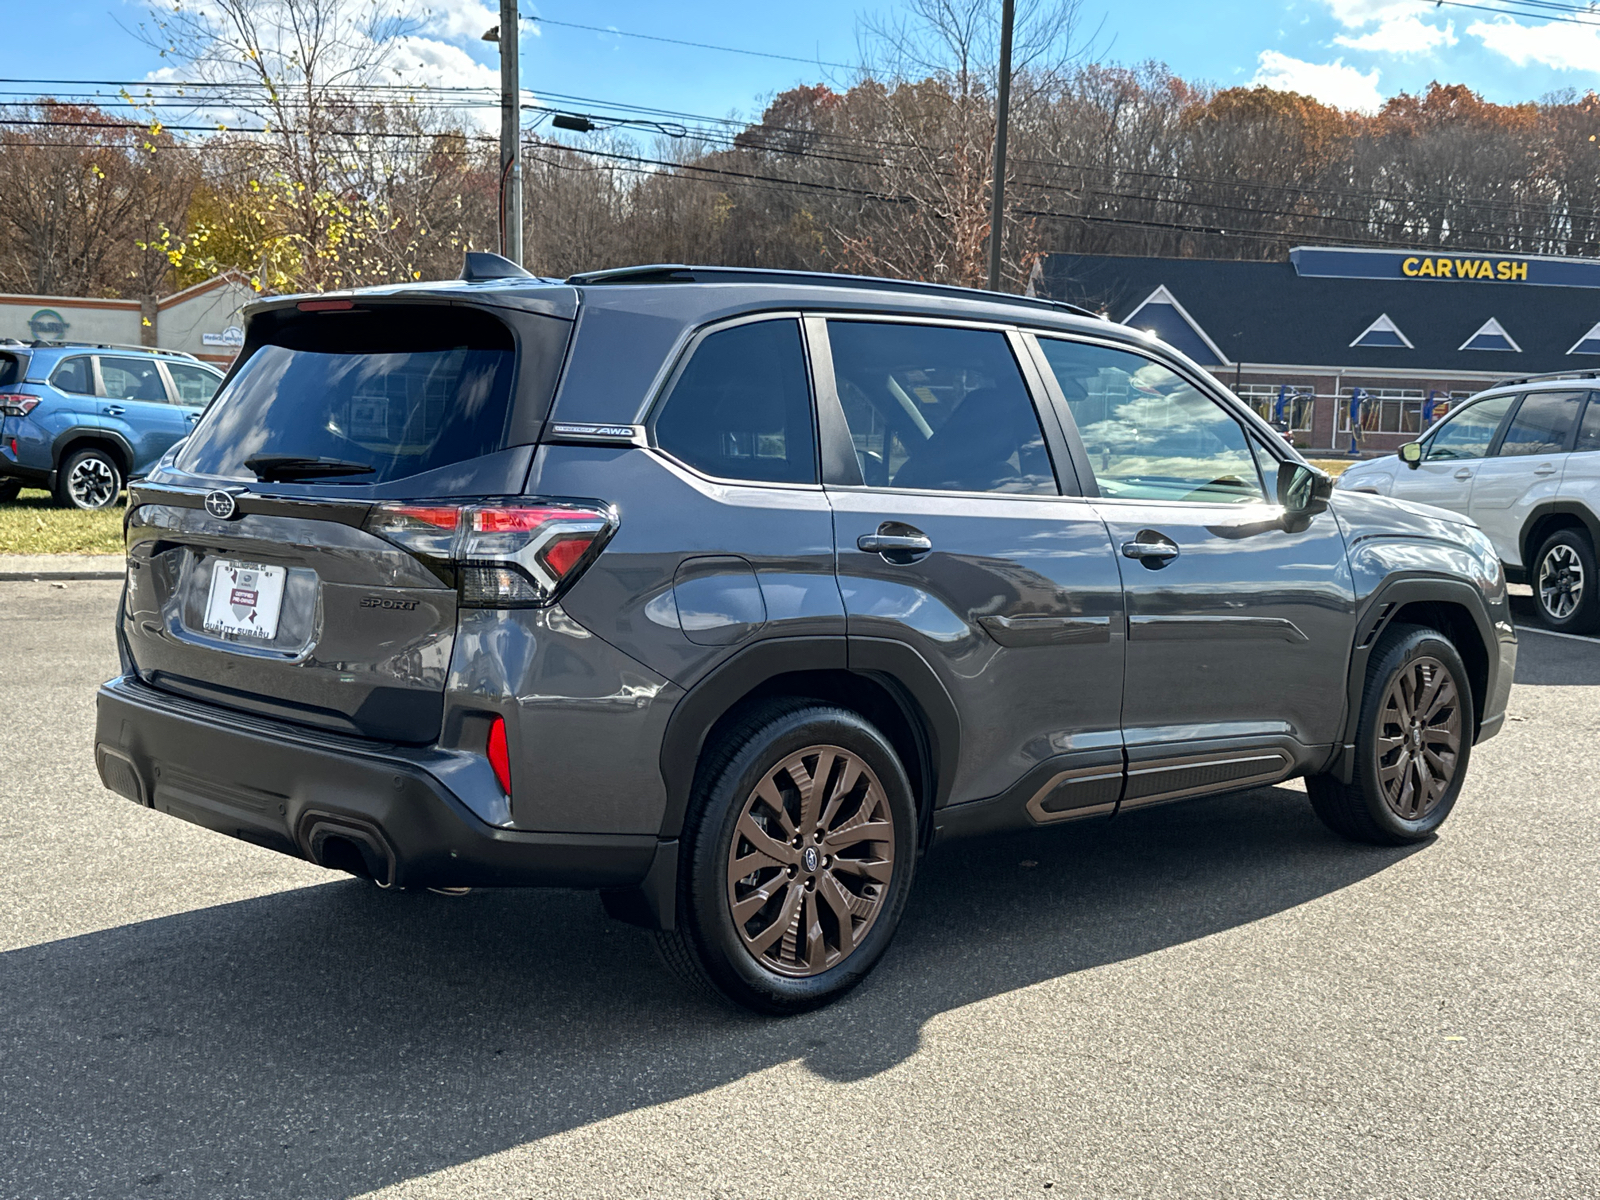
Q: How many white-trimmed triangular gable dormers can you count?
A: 4